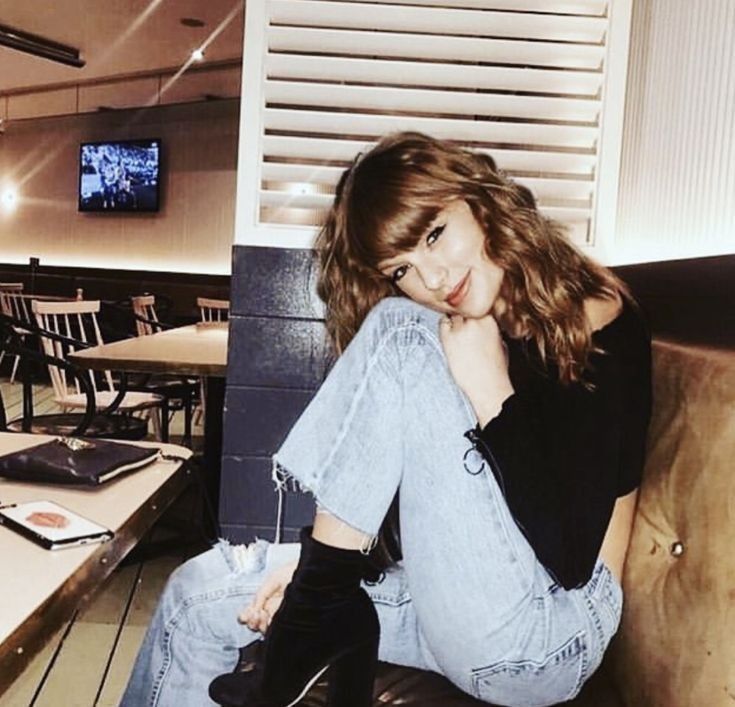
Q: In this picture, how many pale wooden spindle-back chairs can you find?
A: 4